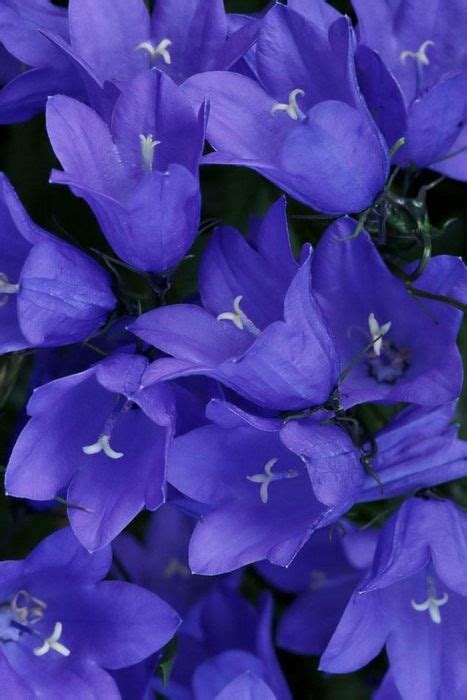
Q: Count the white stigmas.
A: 11